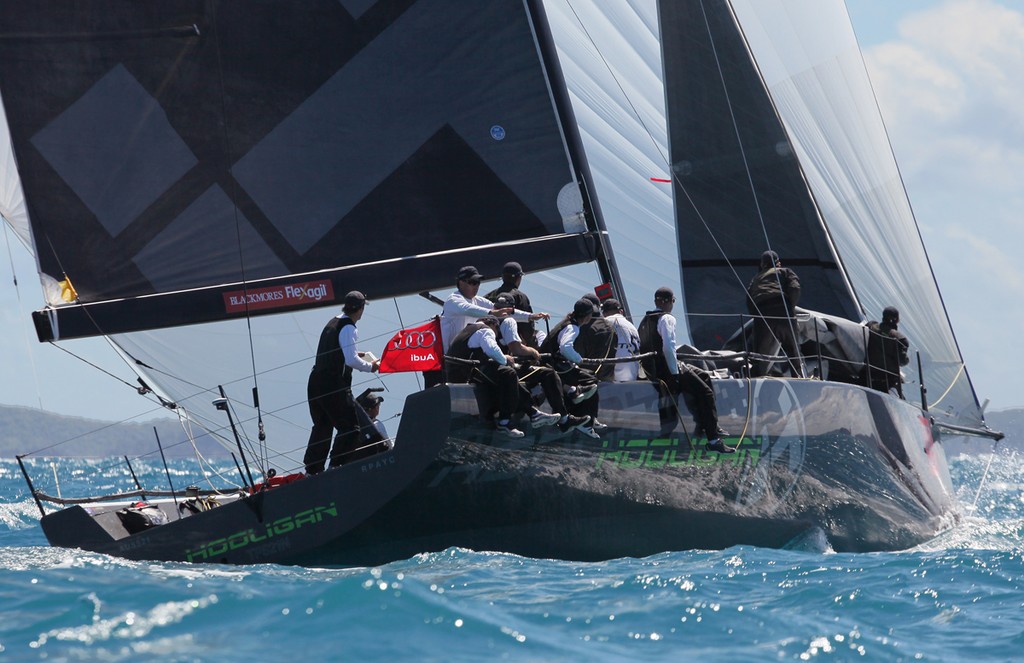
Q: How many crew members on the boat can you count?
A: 12